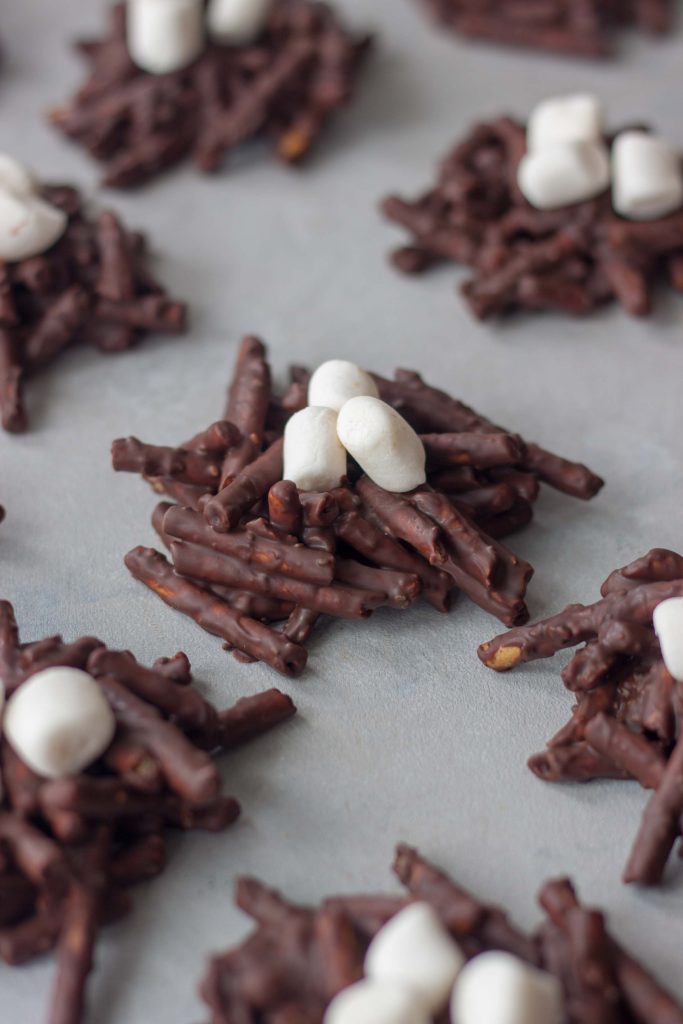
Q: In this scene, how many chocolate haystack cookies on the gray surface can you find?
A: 8